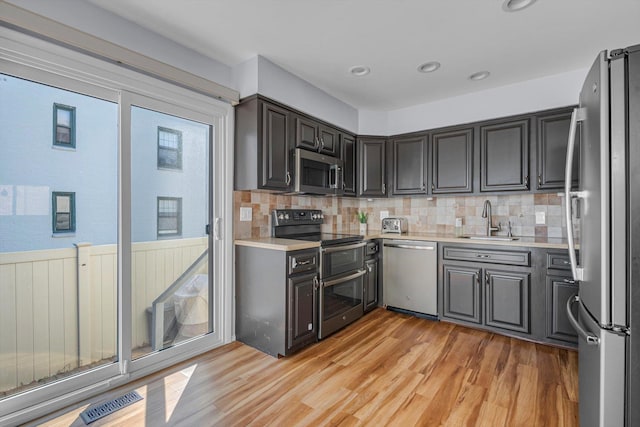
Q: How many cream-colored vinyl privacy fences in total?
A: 1